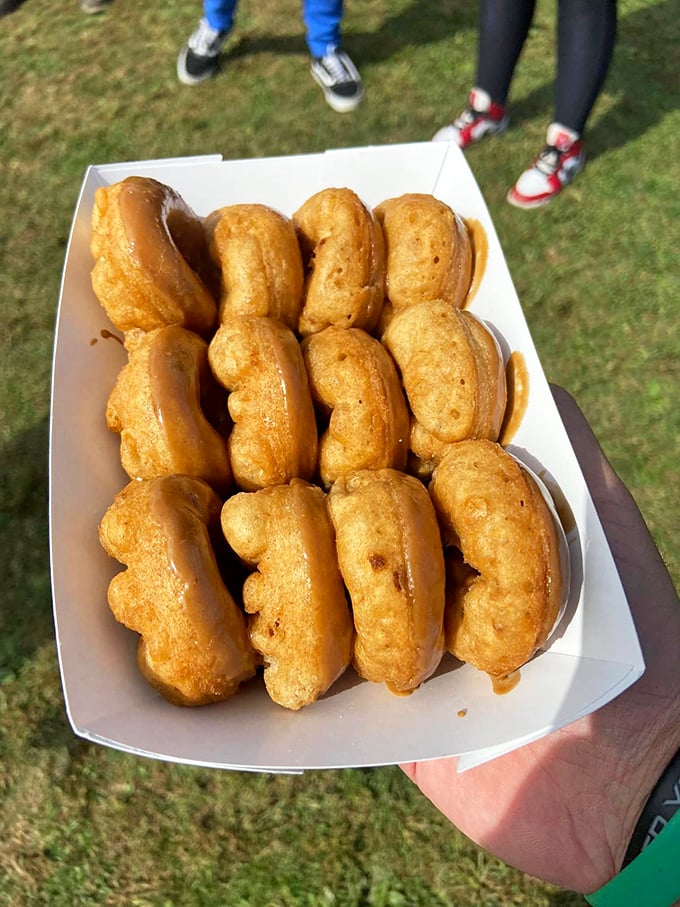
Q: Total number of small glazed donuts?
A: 12